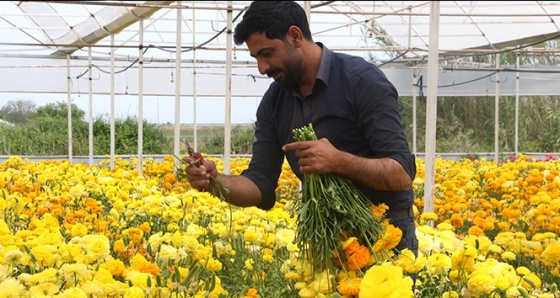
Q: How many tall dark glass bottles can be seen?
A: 0